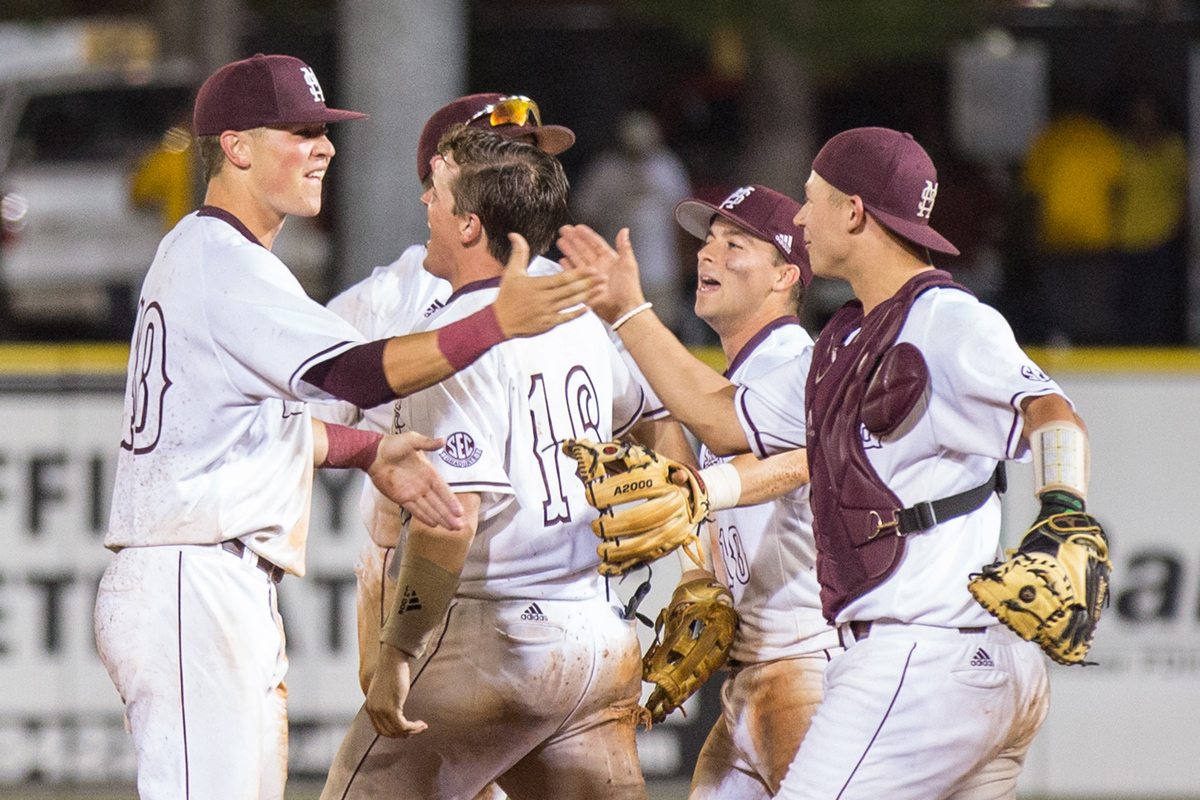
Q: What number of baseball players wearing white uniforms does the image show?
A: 5